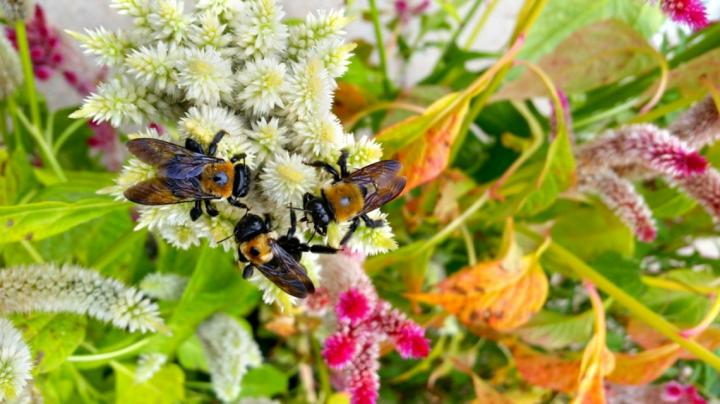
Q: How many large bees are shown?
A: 3